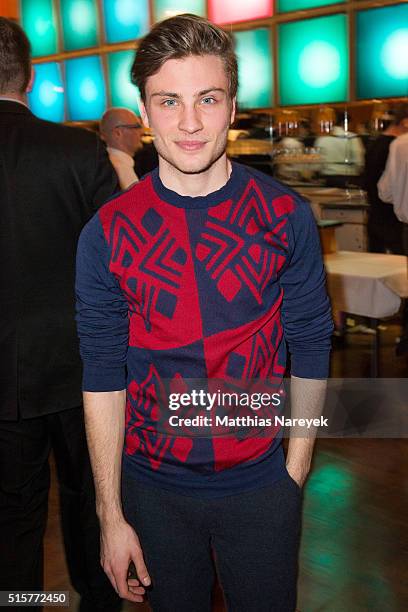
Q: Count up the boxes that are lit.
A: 12